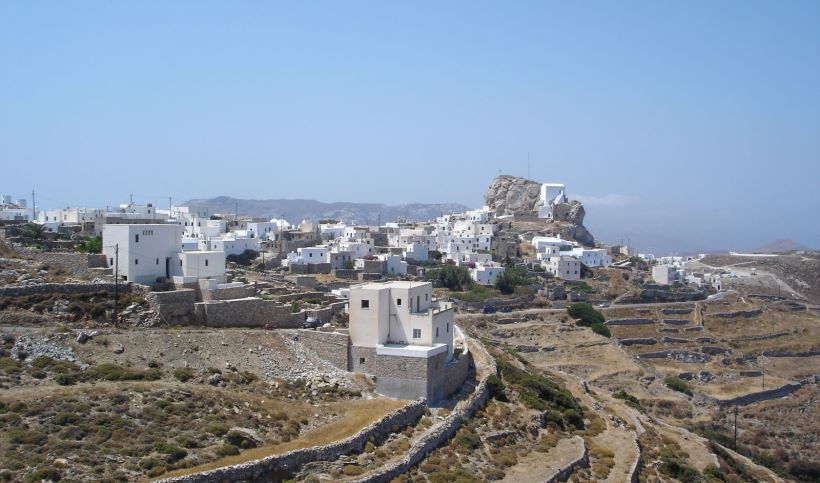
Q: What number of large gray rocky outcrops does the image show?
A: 1